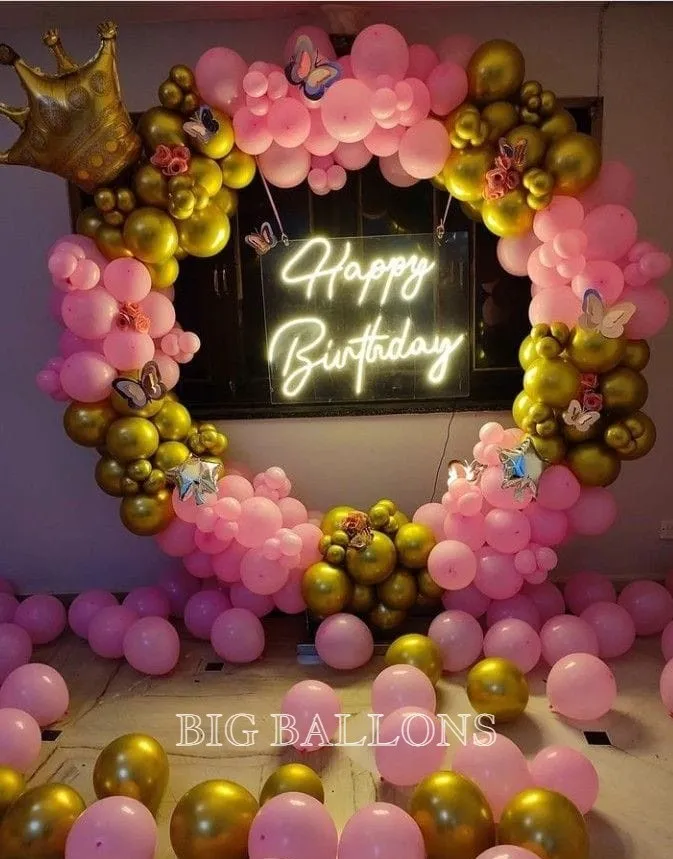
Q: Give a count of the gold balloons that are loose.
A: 9